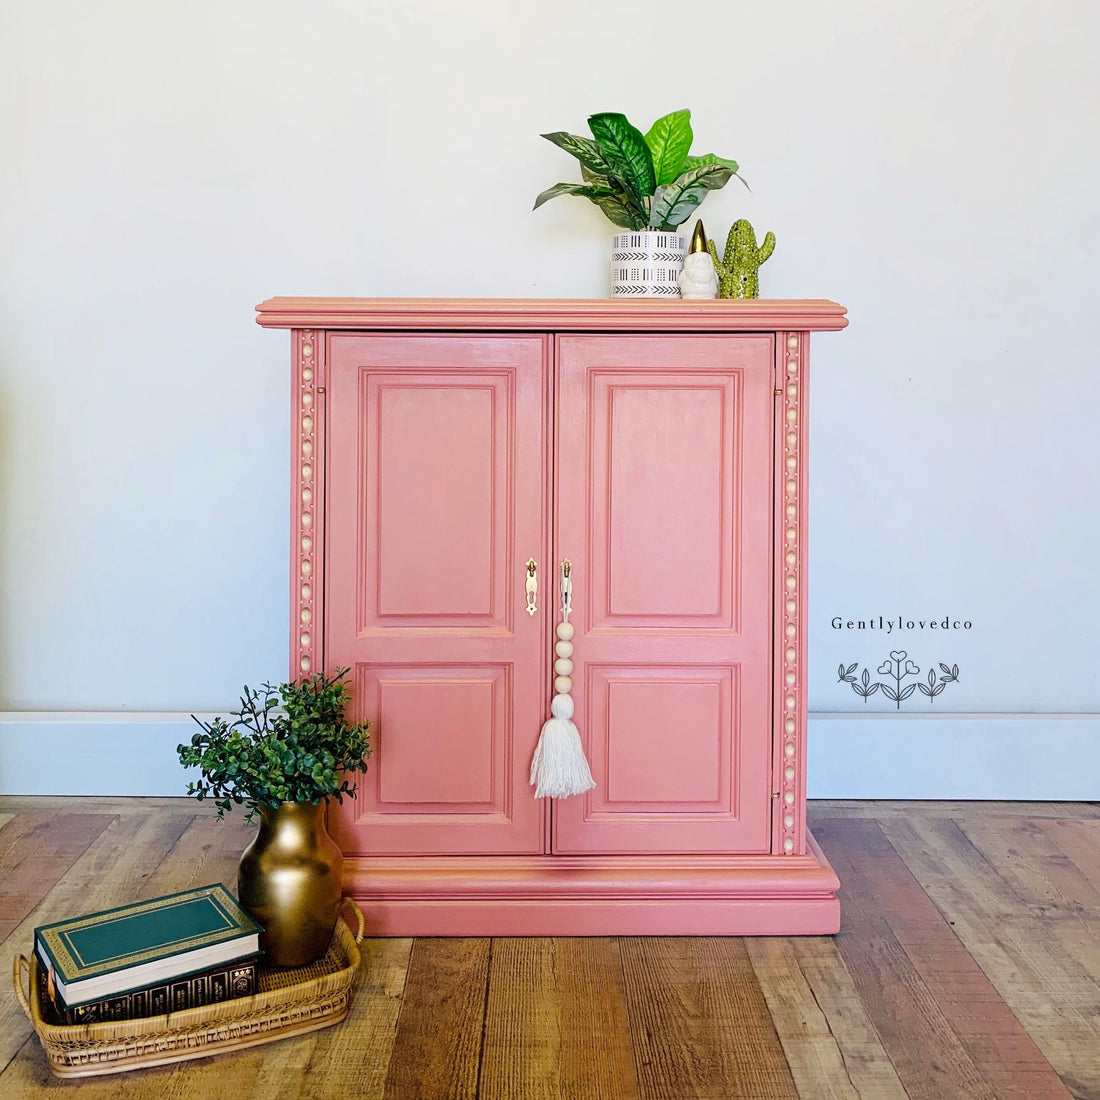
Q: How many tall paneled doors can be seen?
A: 2